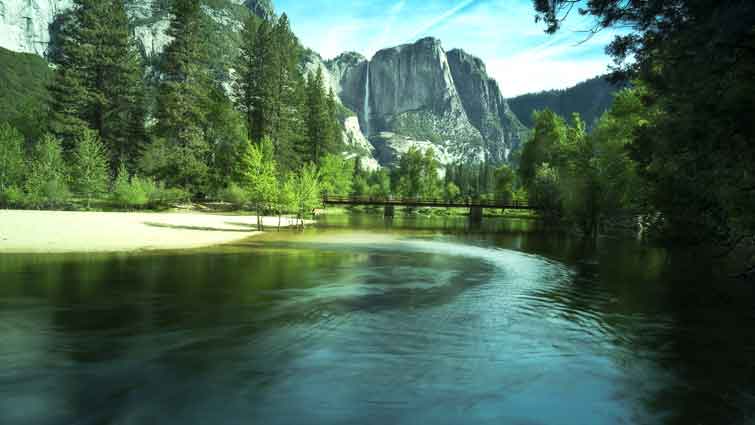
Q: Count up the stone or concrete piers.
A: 2